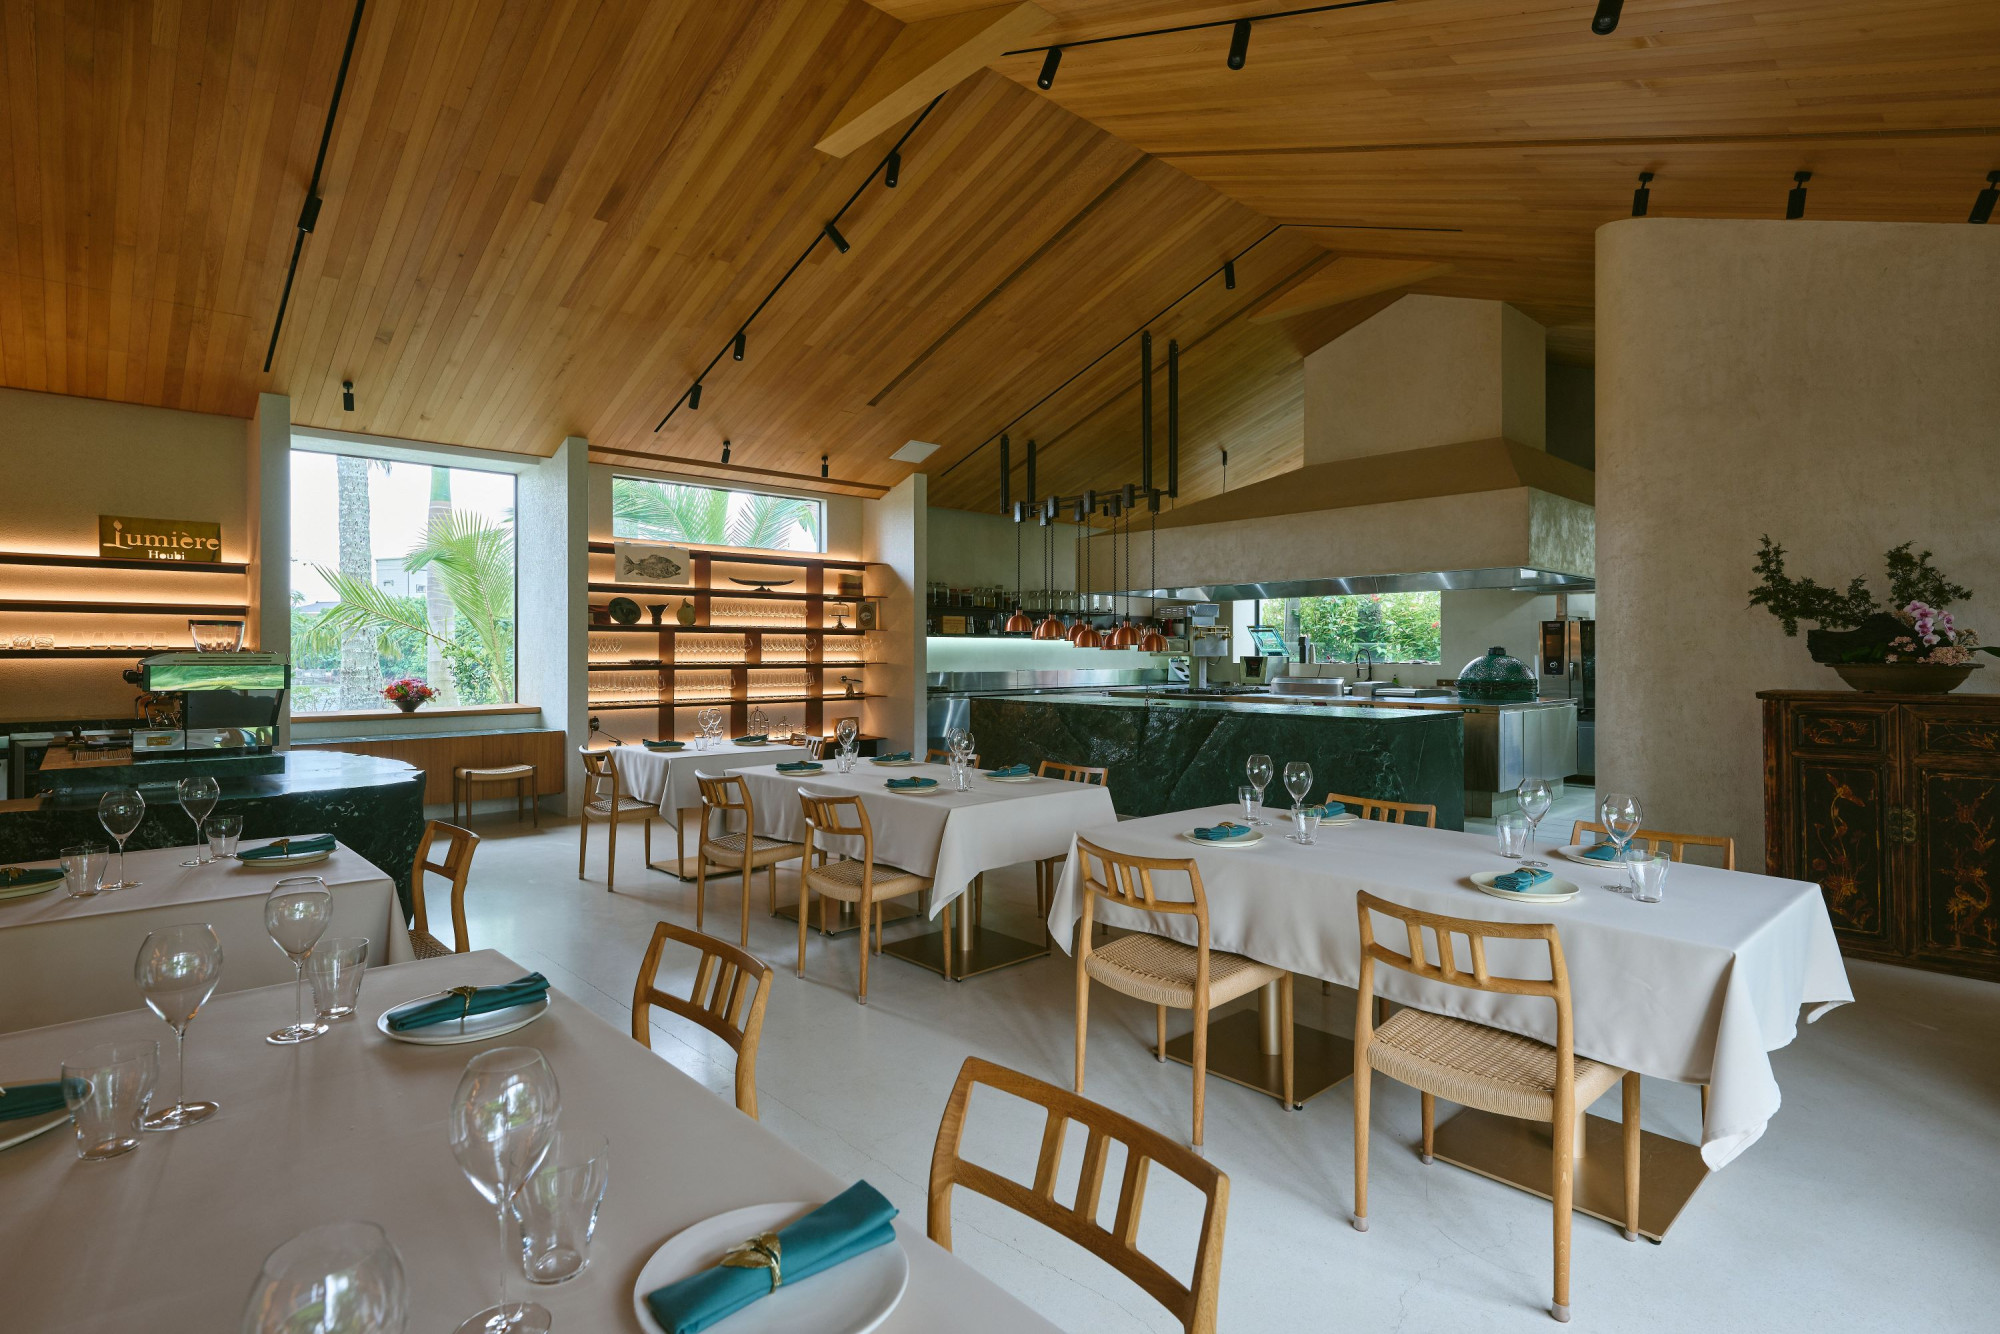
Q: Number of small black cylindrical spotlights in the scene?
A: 15